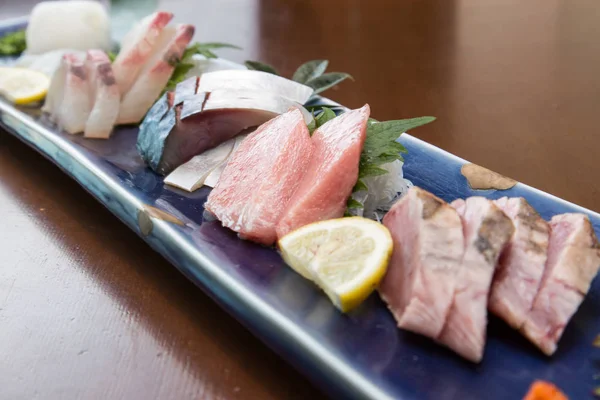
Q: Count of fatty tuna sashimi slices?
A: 2